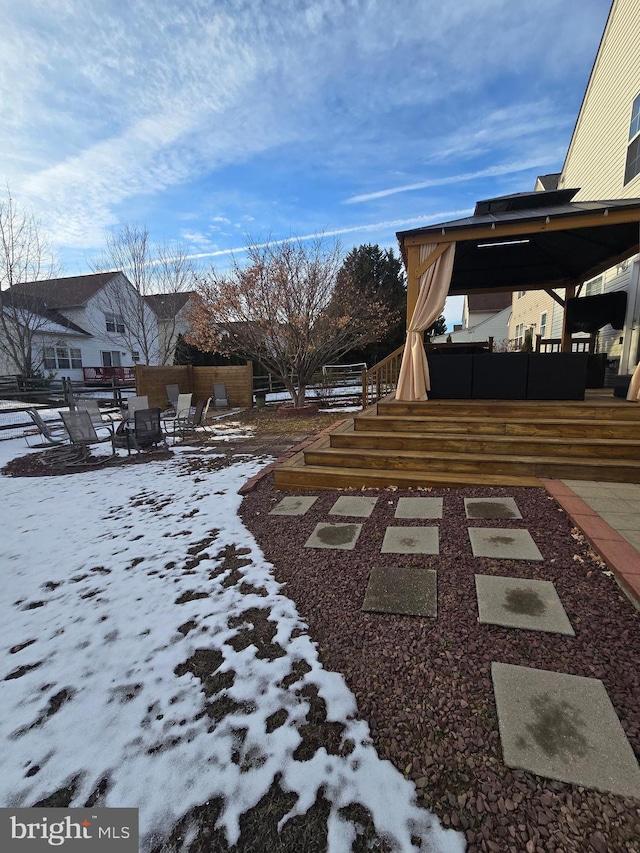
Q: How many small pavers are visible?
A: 10